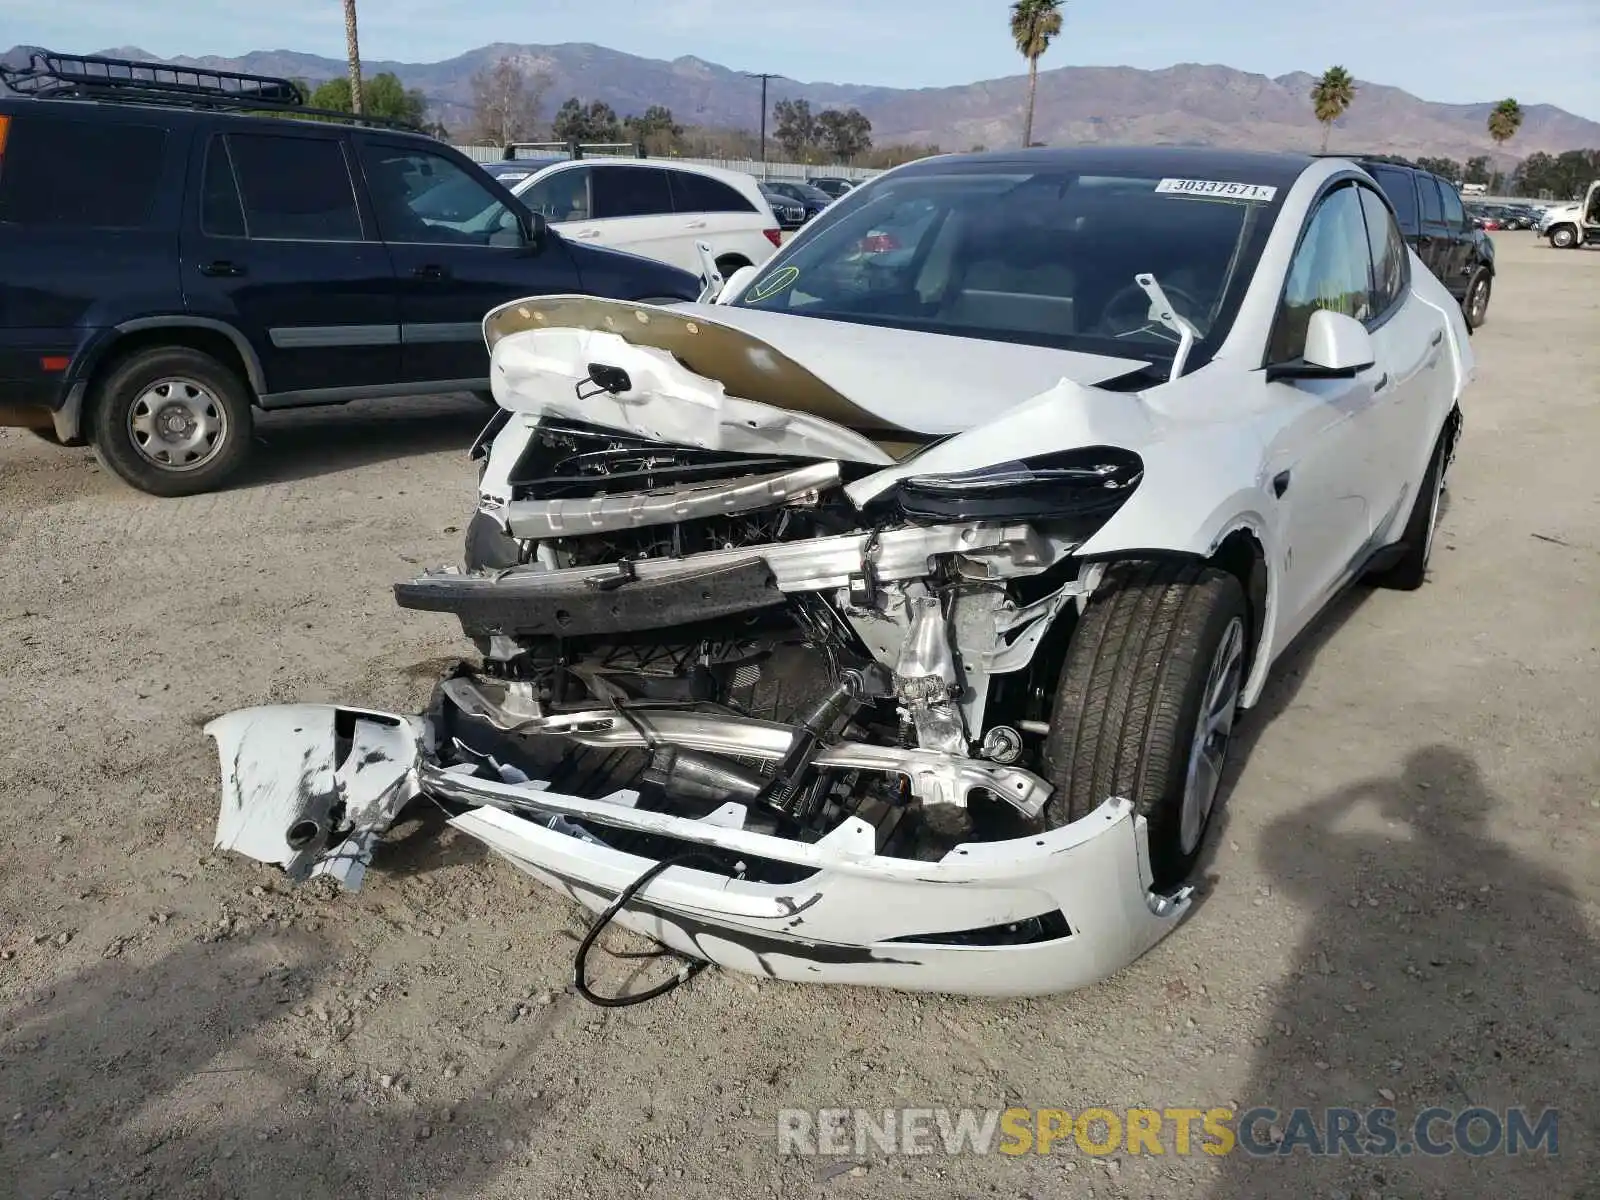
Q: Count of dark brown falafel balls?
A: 0